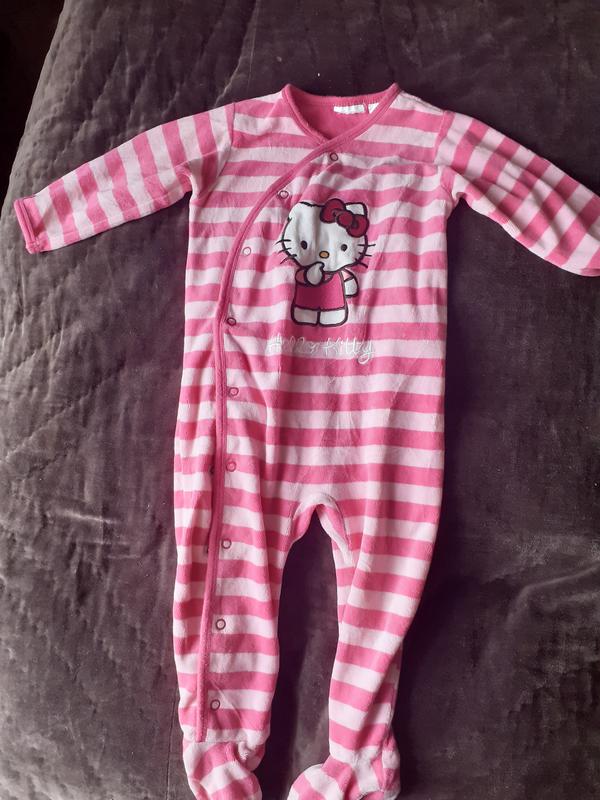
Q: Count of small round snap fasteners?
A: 9